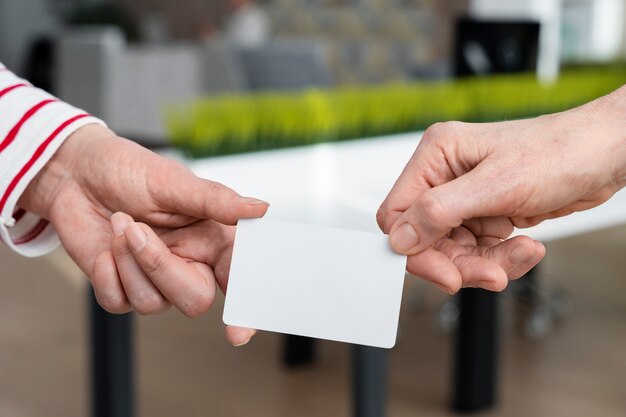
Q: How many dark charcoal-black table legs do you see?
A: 4